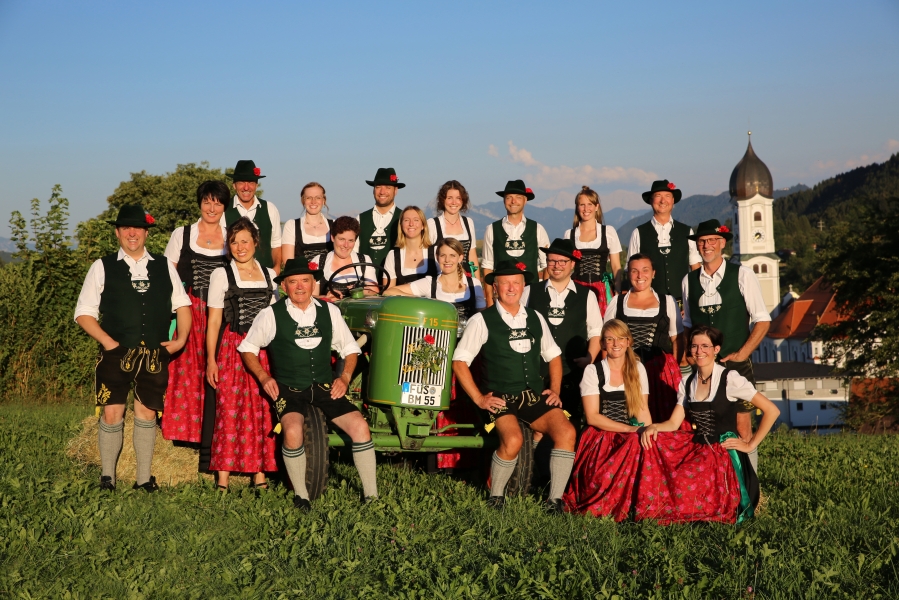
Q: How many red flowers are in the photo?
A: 10